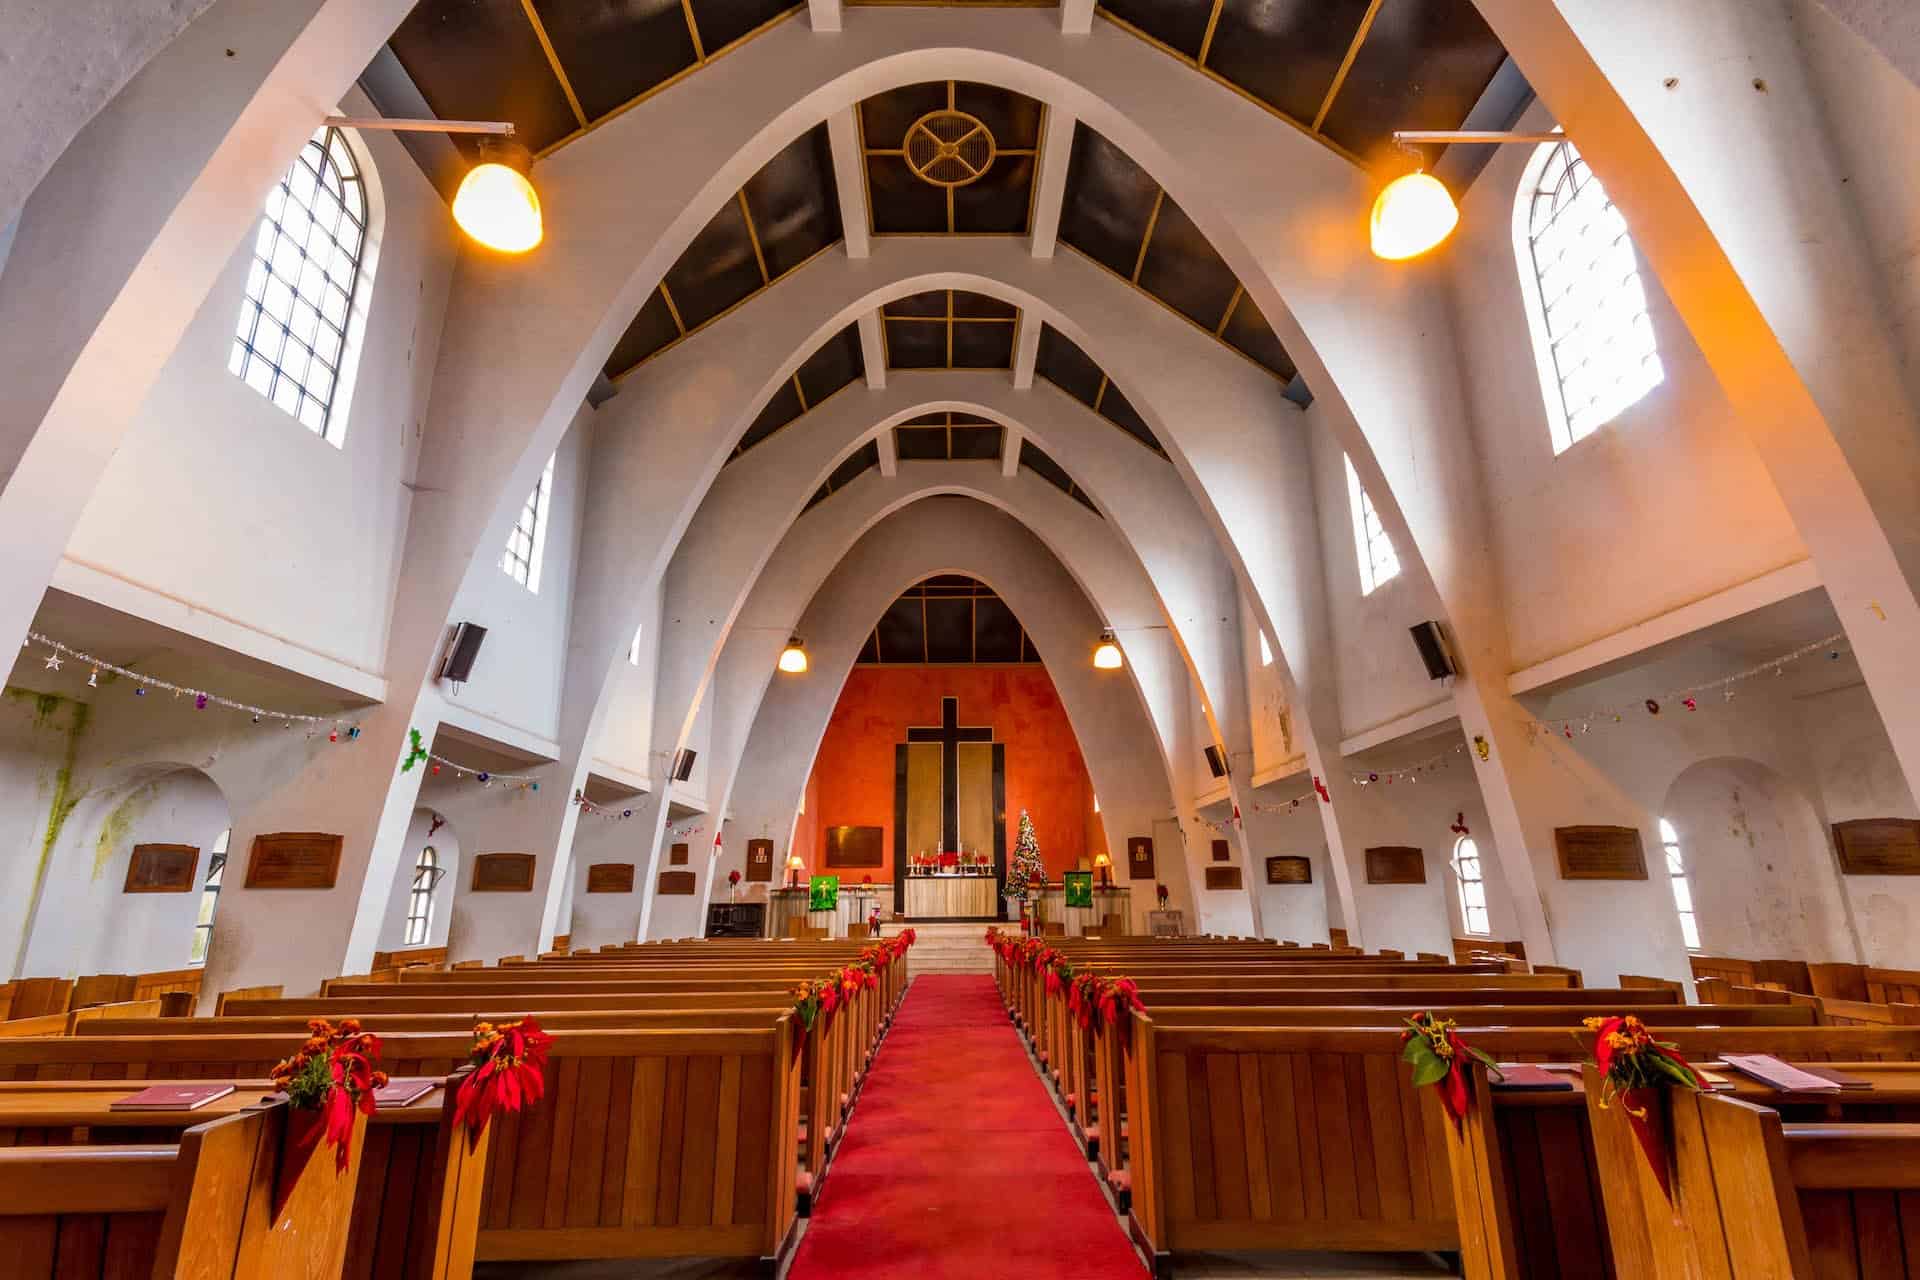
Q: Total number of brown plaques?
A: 15